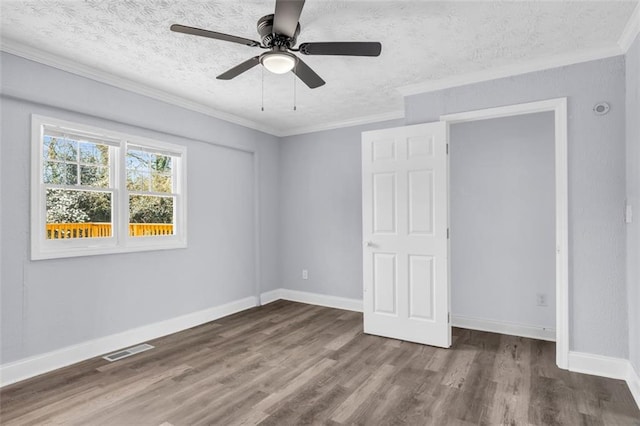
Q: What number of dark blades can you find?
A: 5